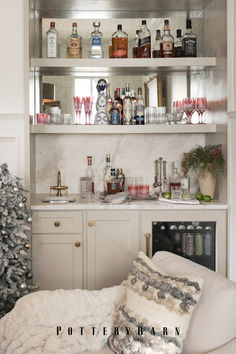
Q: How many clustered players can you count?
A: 0